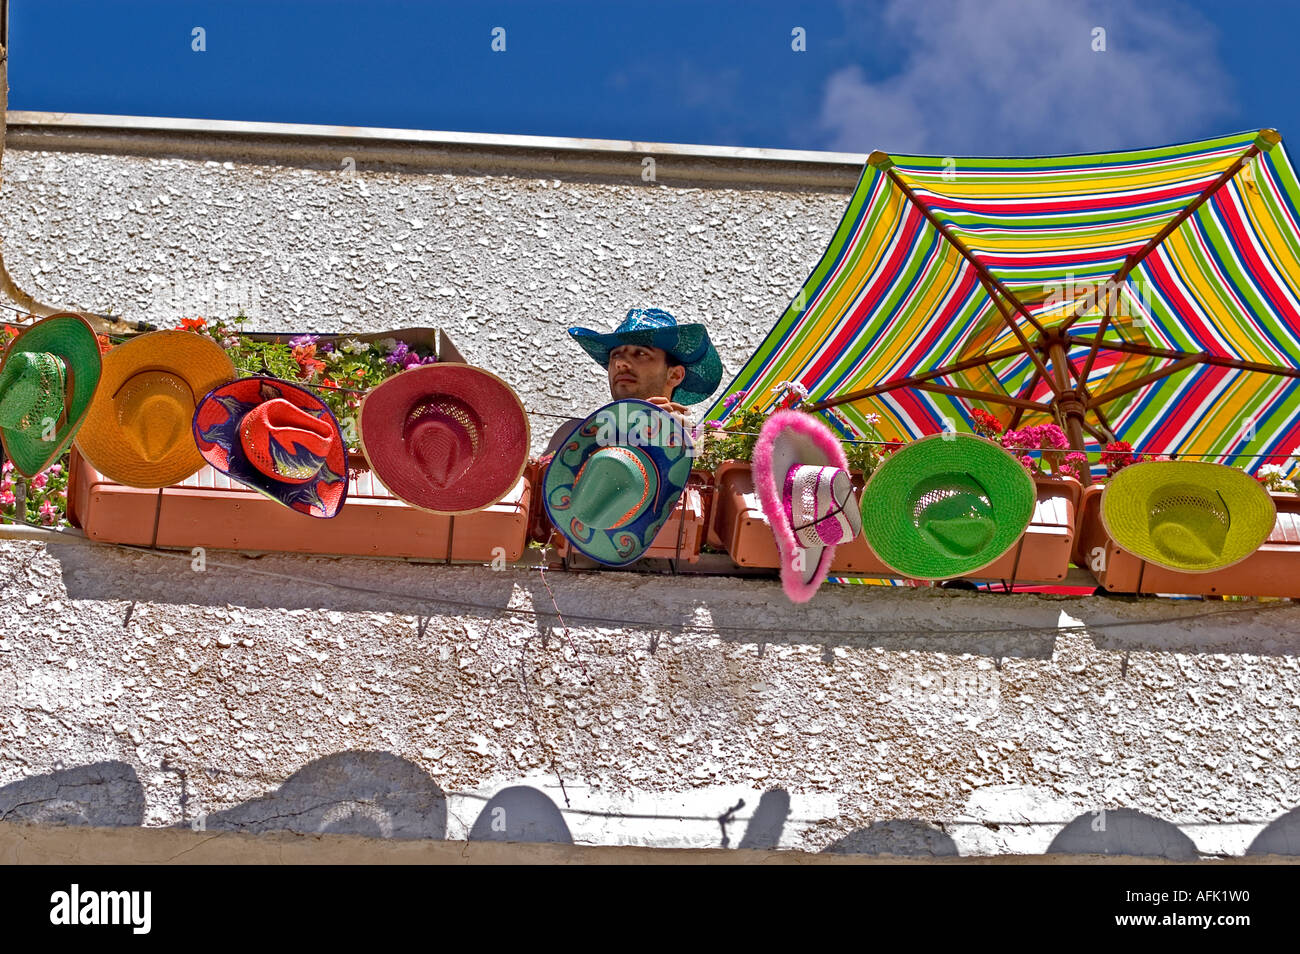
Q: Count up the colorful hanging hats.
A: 8